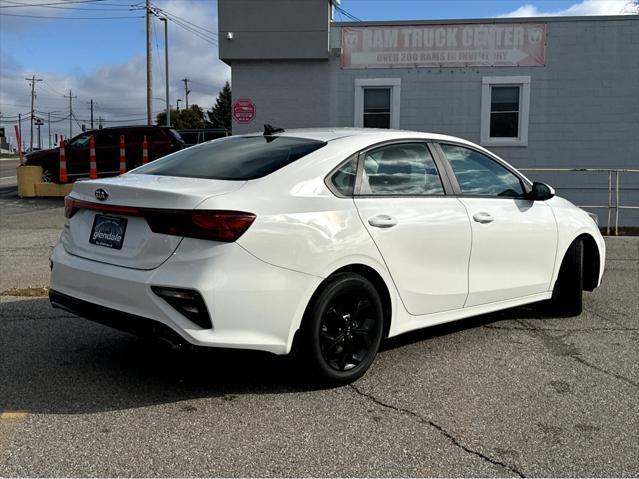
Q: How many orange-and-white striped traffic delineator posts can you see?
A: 4